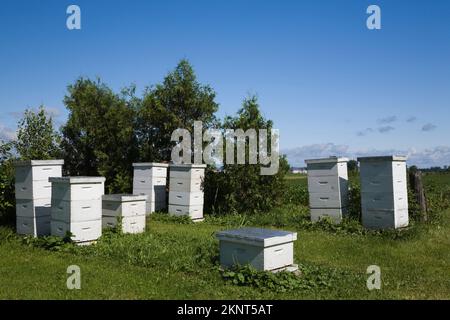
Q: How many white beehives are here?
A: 8